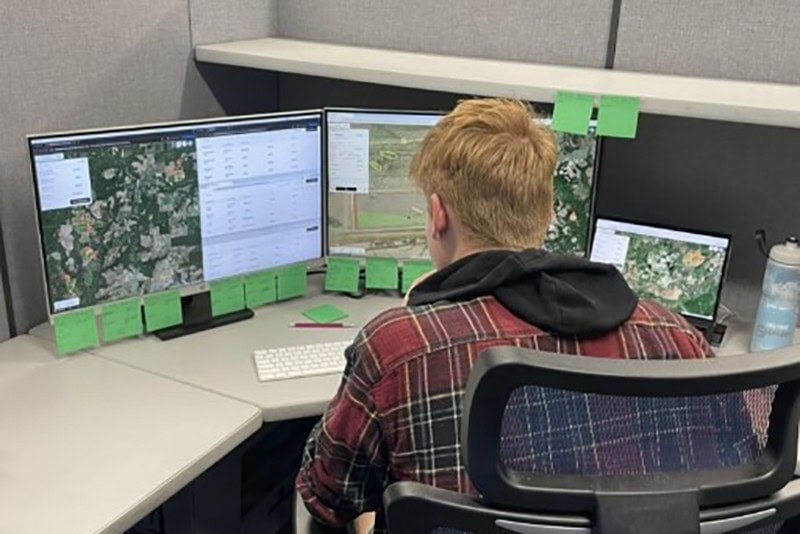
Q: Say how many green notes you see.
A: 12